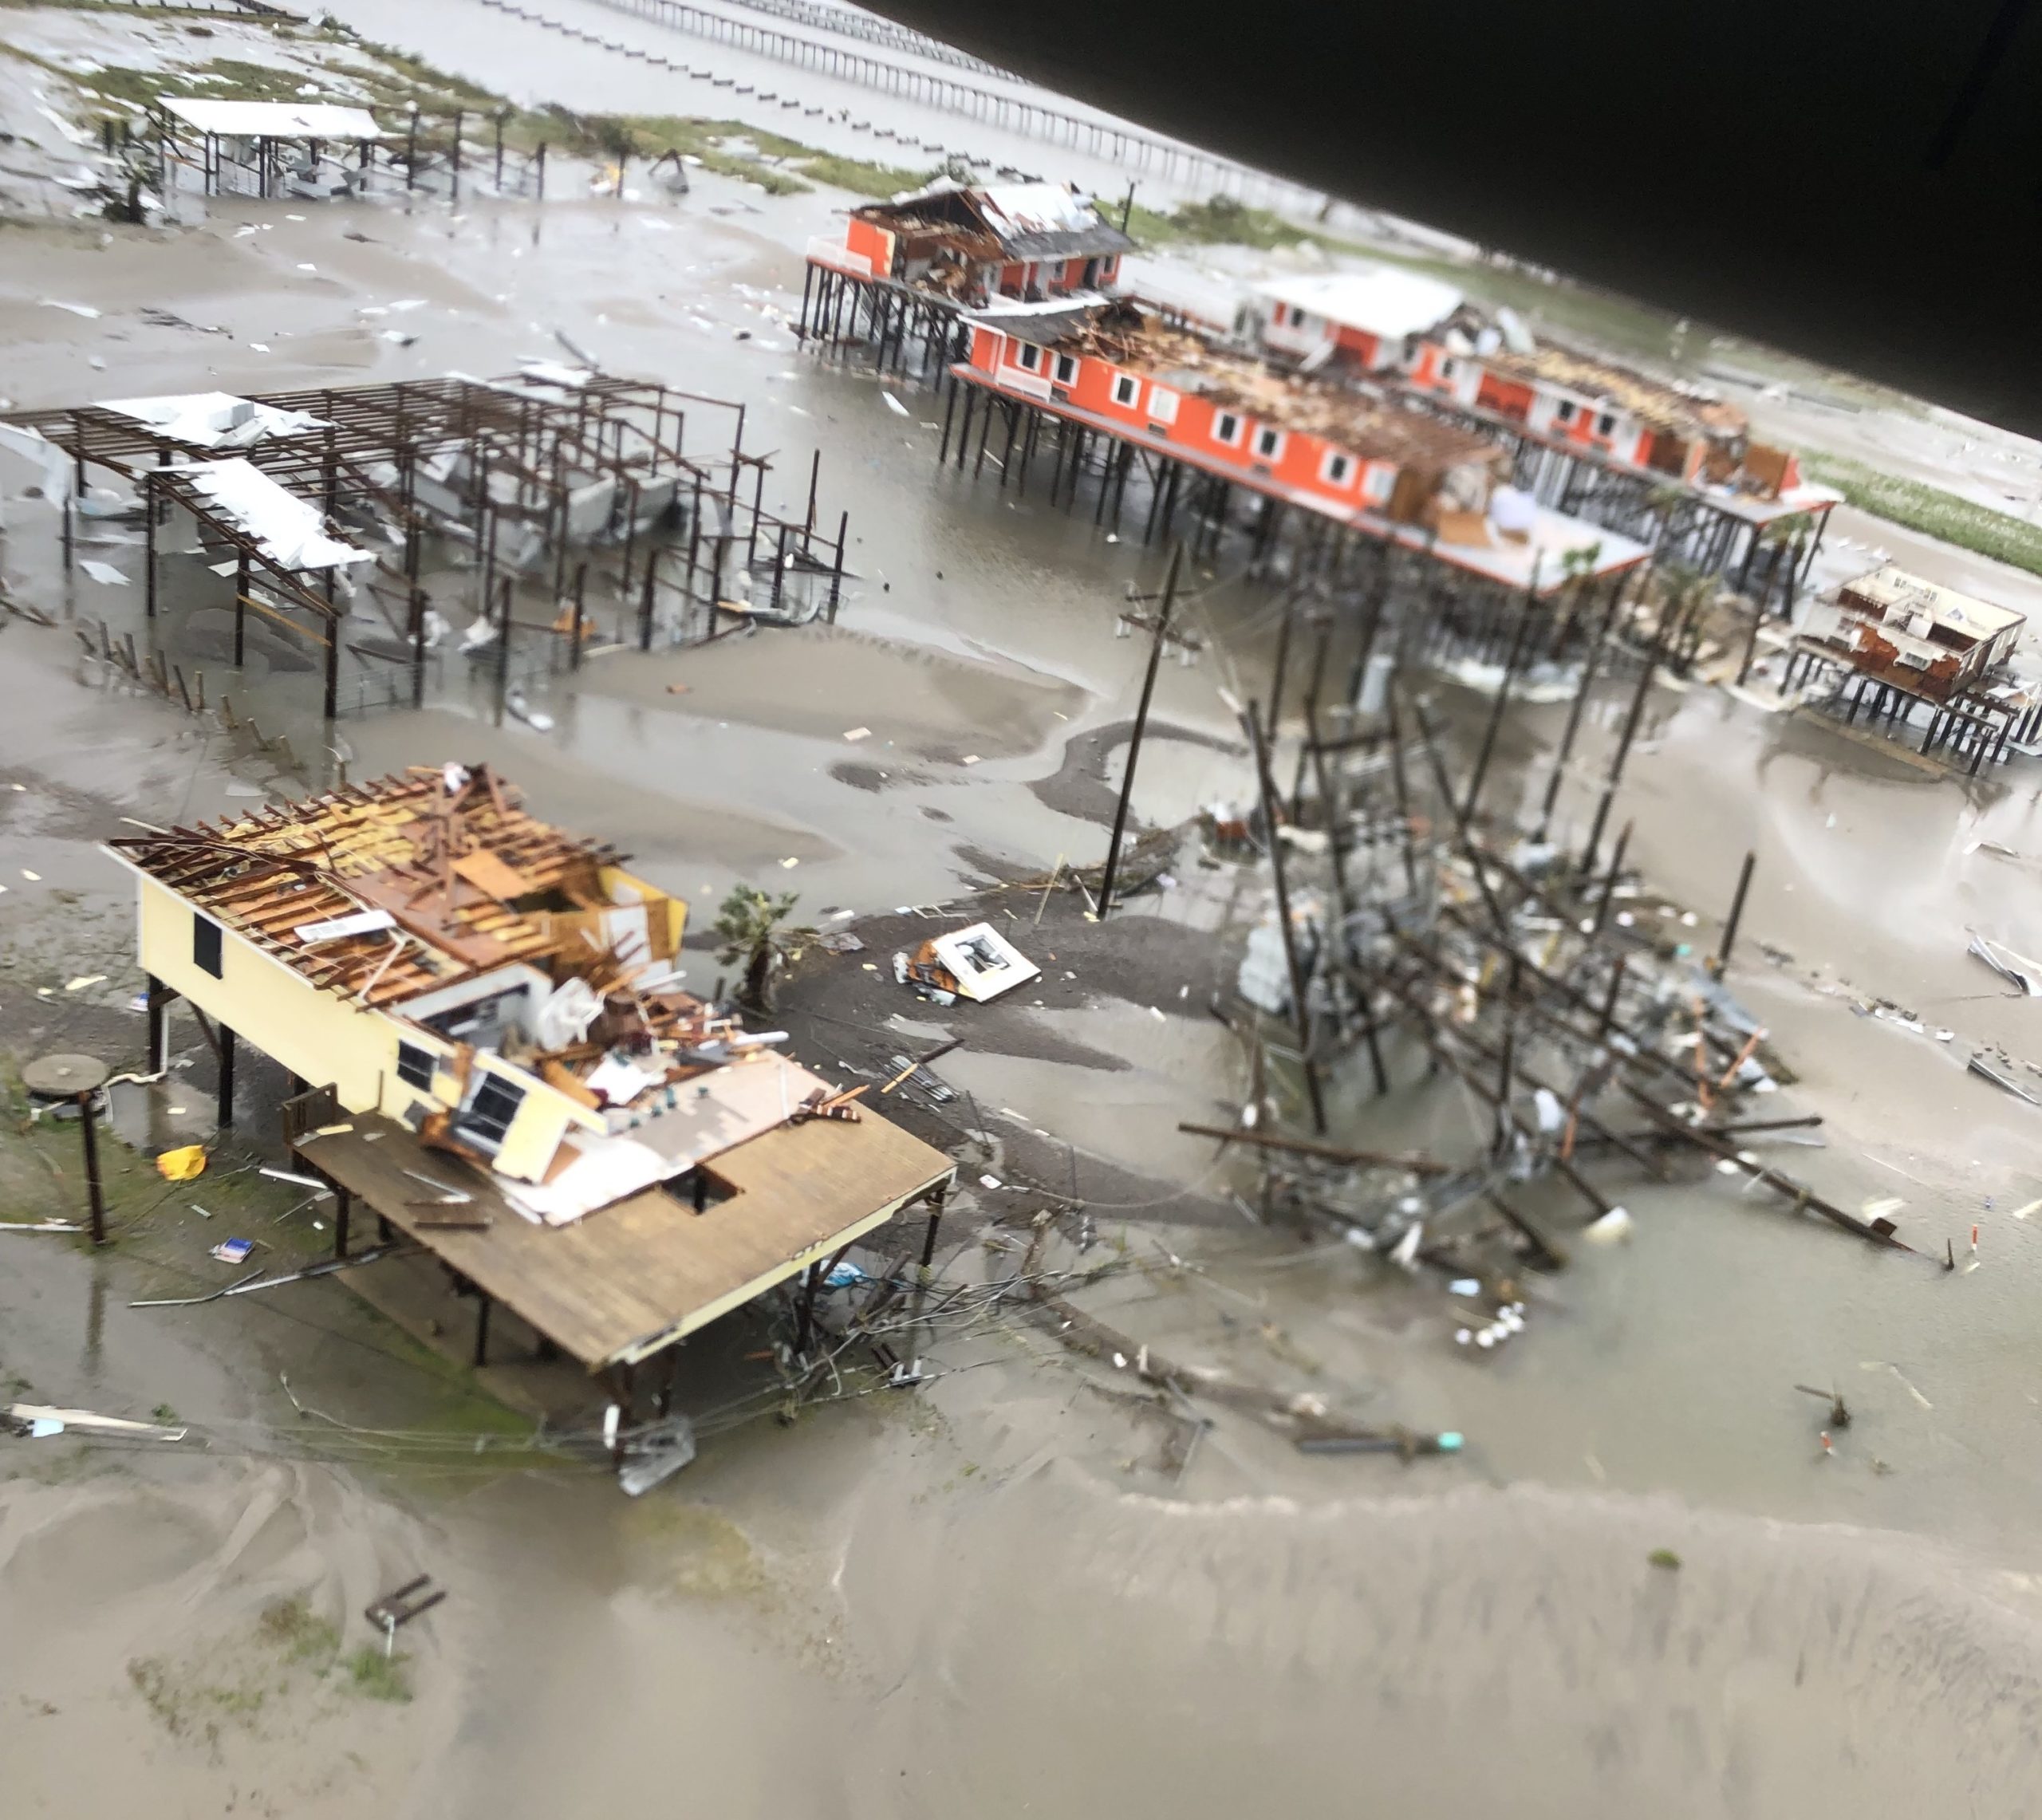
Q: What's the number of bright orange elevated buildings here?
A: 3